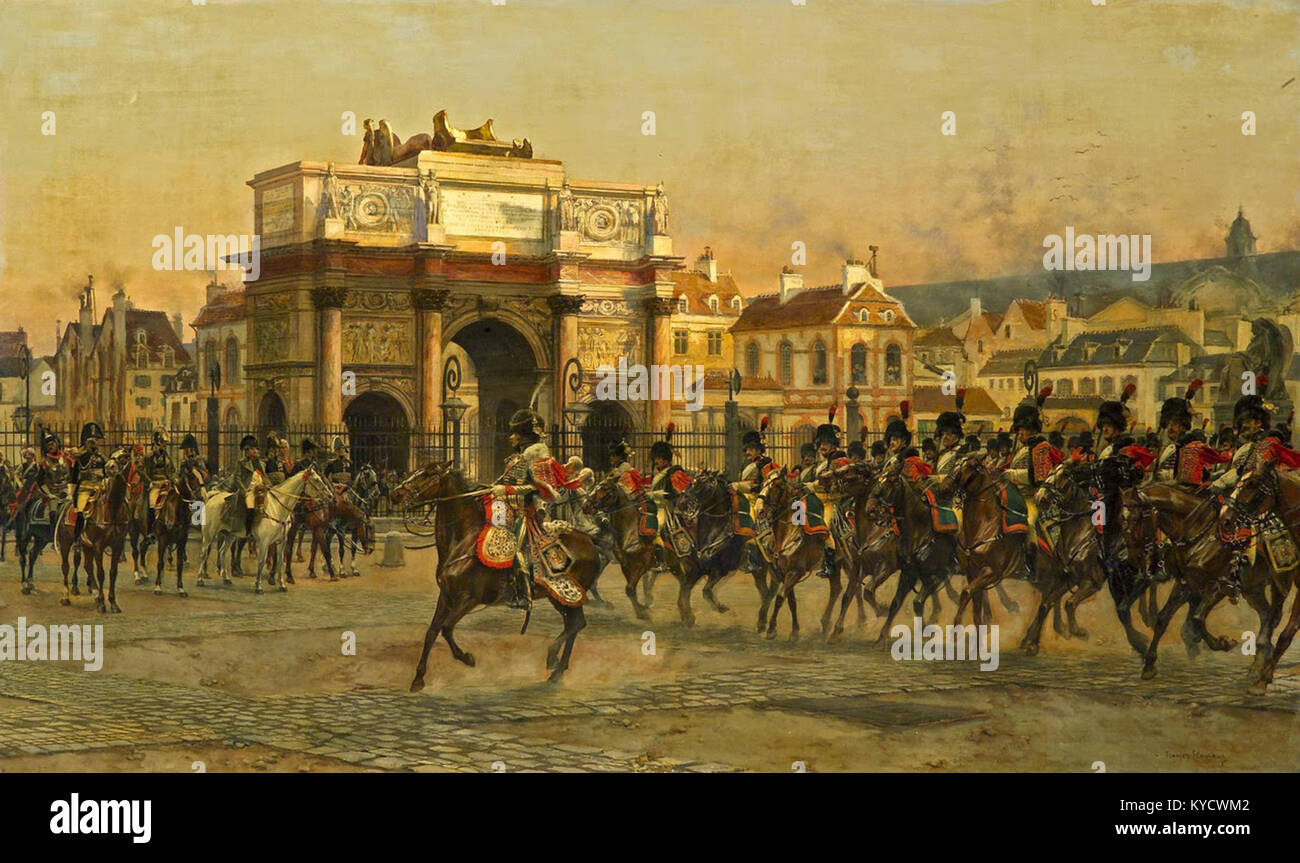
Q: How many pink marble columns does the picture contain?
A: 4